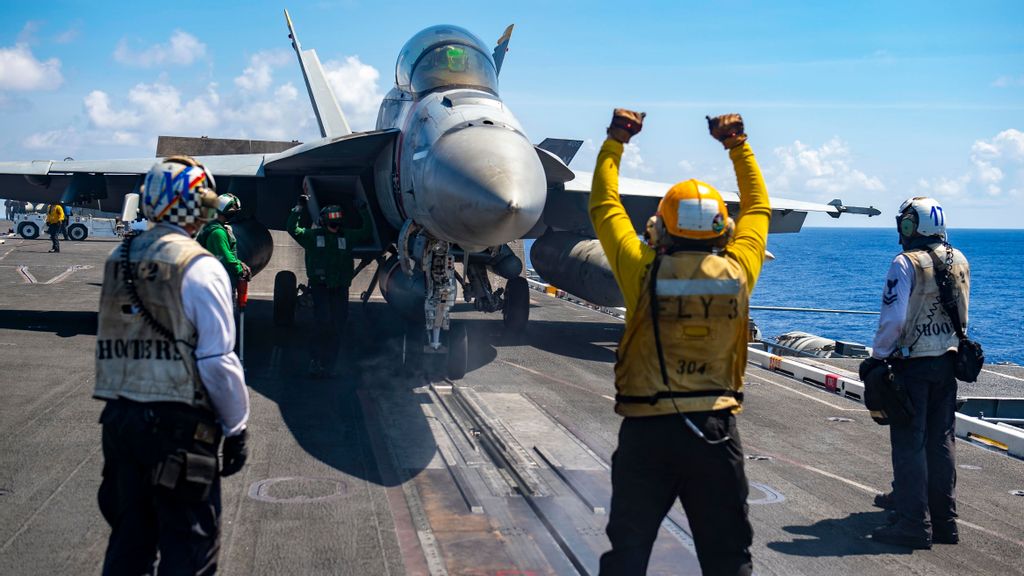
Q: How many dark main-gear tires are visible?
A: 2